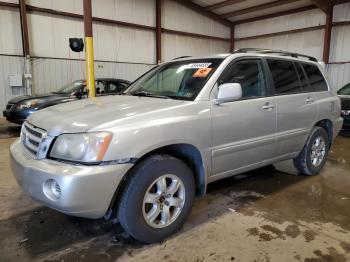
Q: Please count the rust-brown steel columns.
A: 5